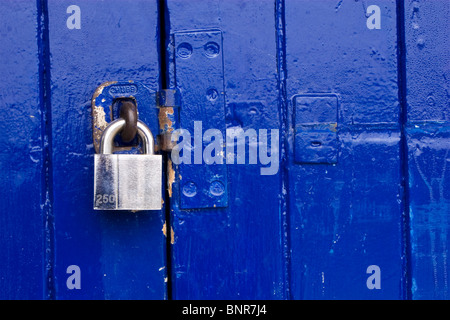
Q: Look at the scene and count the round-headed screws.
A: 5